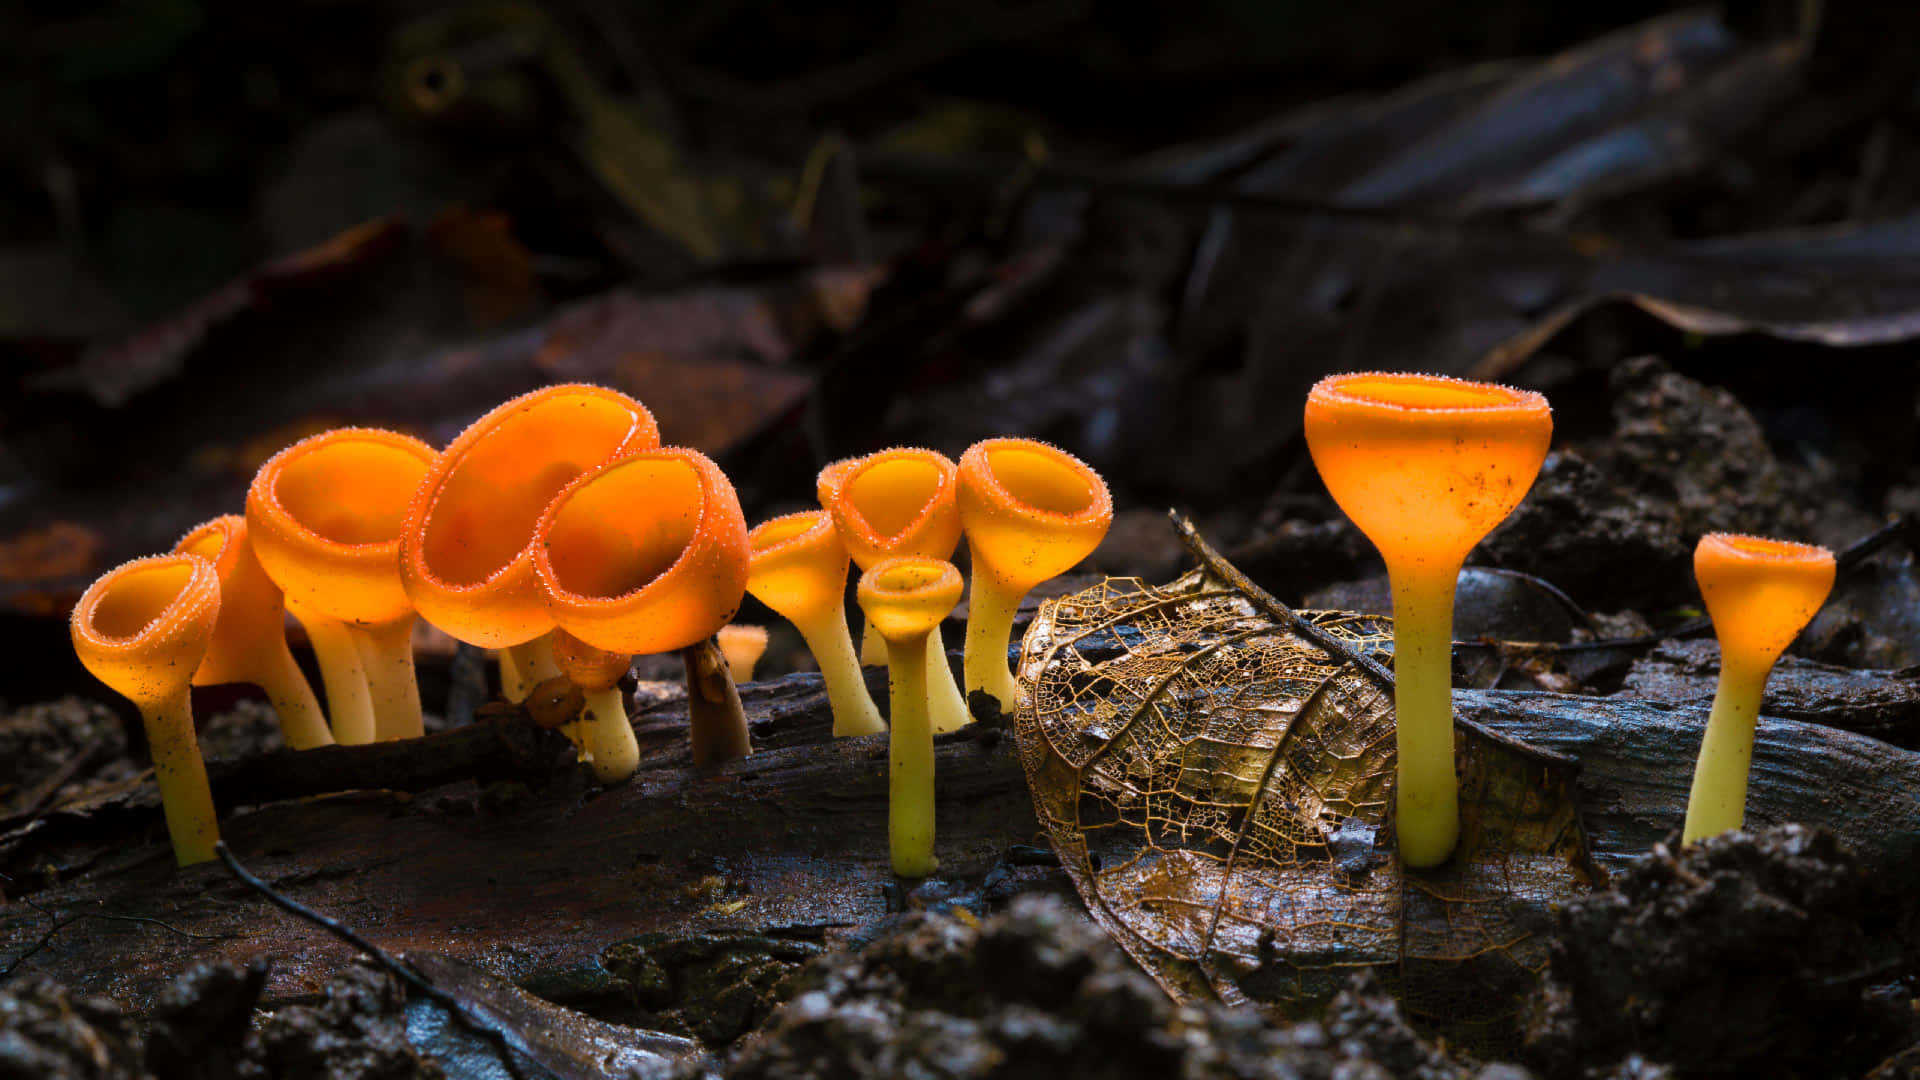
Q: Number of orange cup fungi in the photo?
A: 14